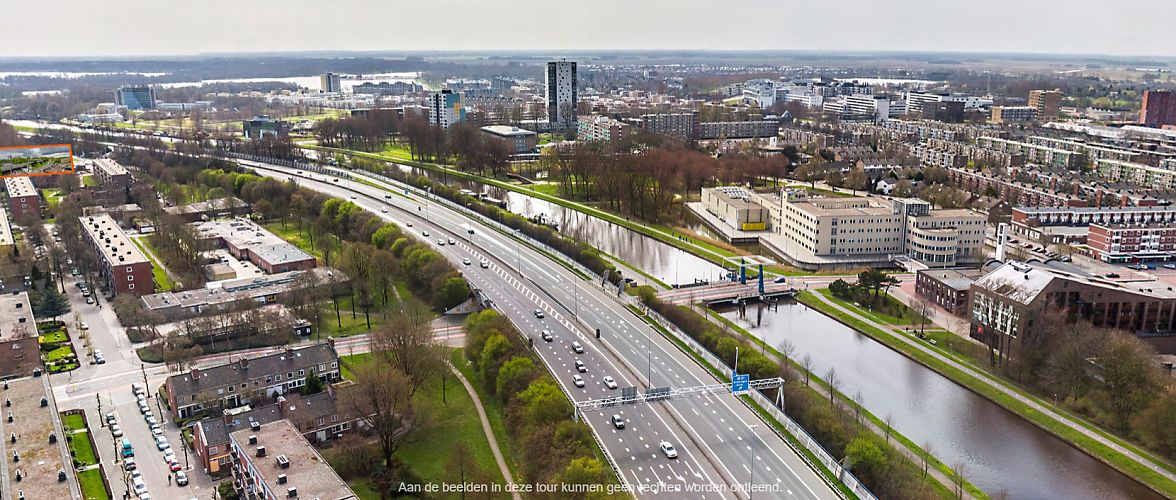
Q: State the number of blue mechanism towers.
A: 2